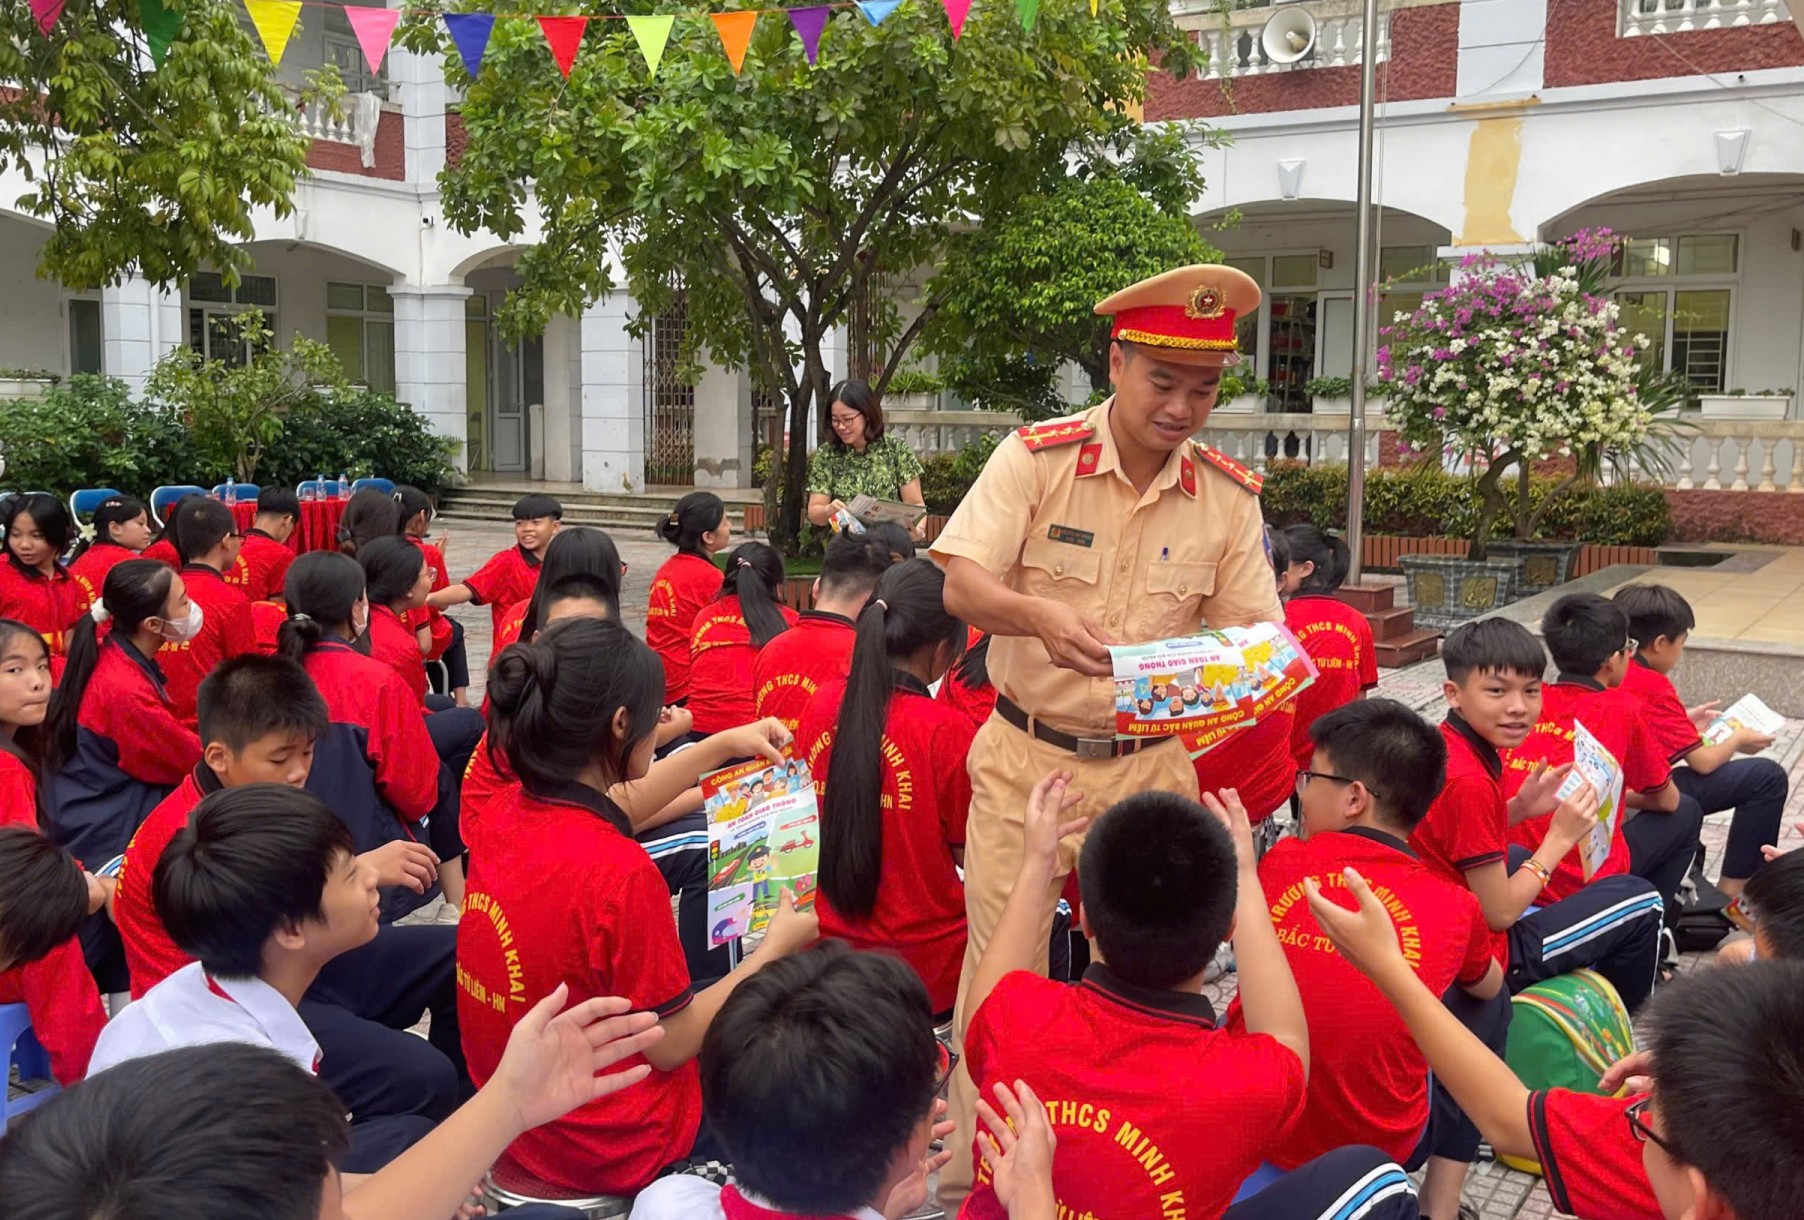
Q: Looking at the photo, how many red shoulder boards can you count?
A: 2